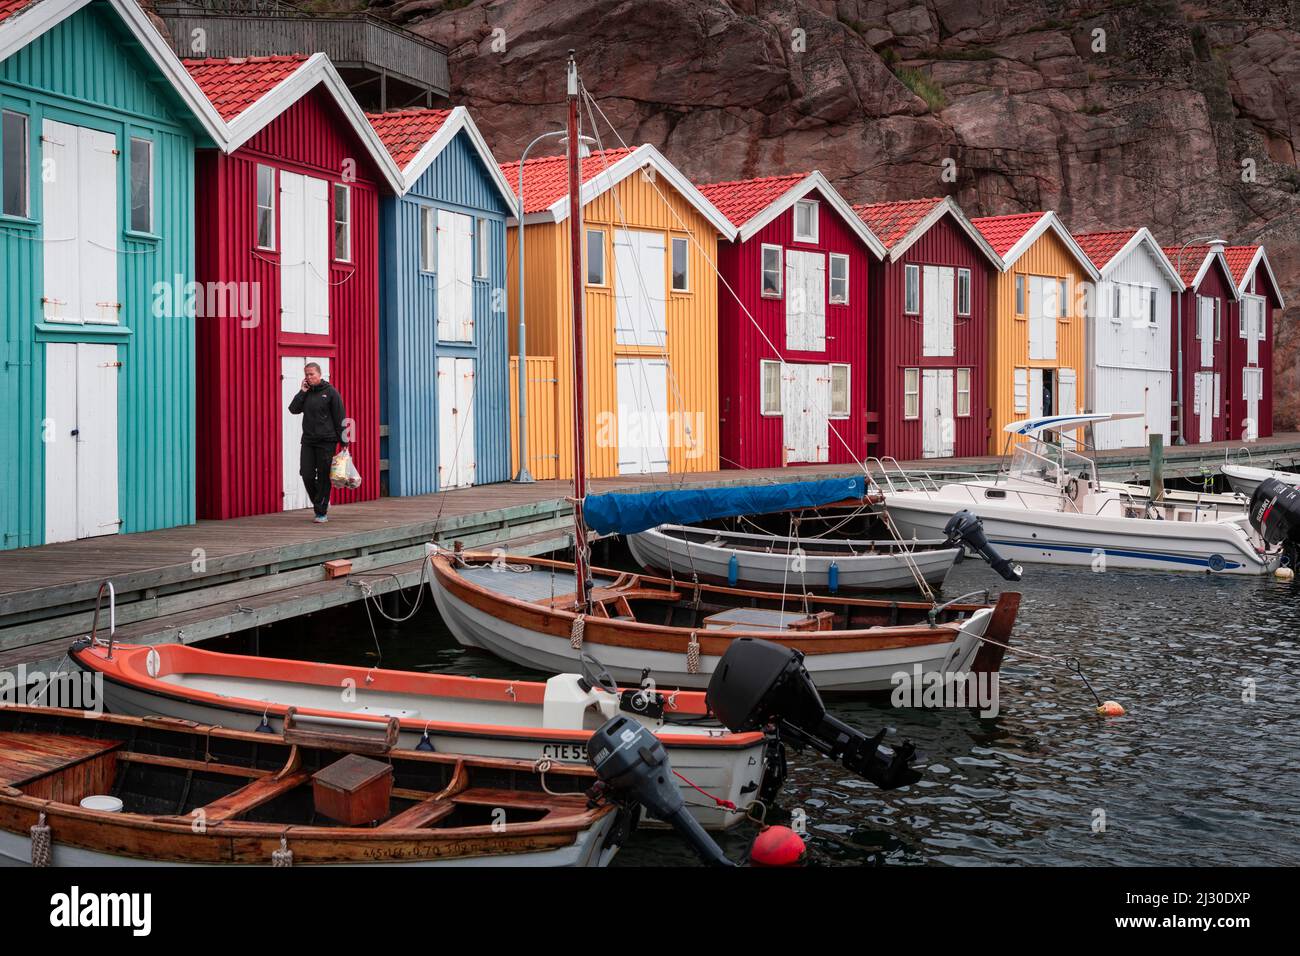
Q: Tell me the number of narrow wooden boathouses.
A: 10